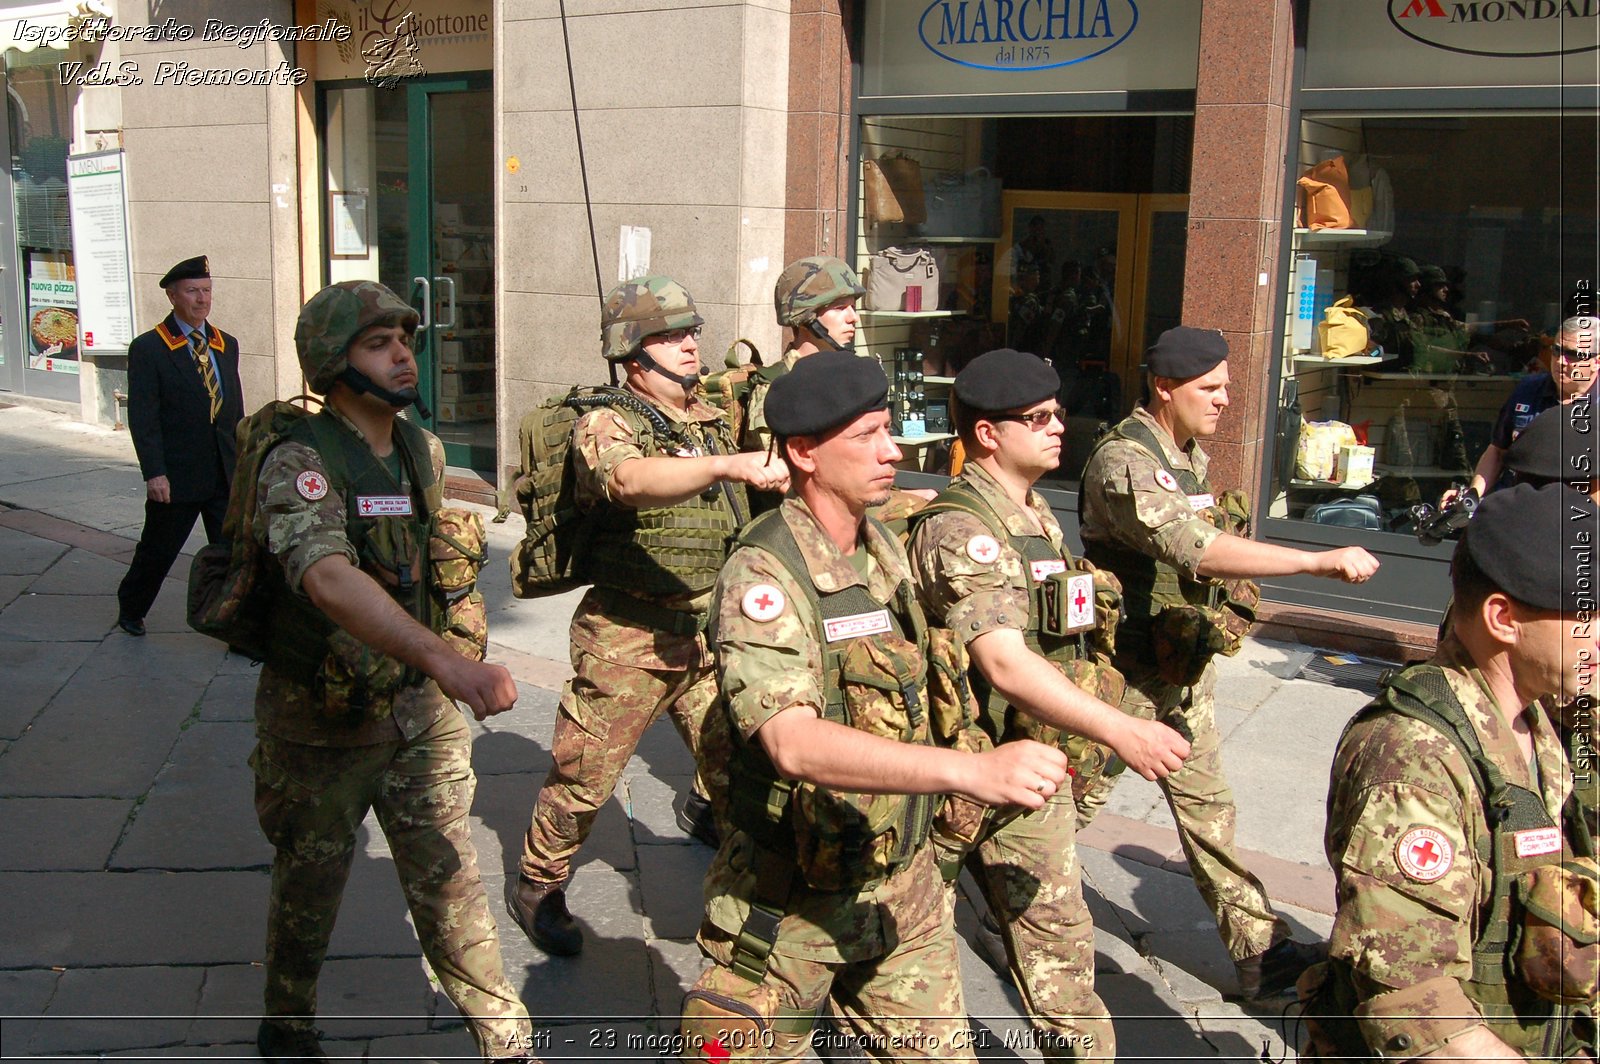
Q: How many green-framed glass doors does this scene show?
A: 1